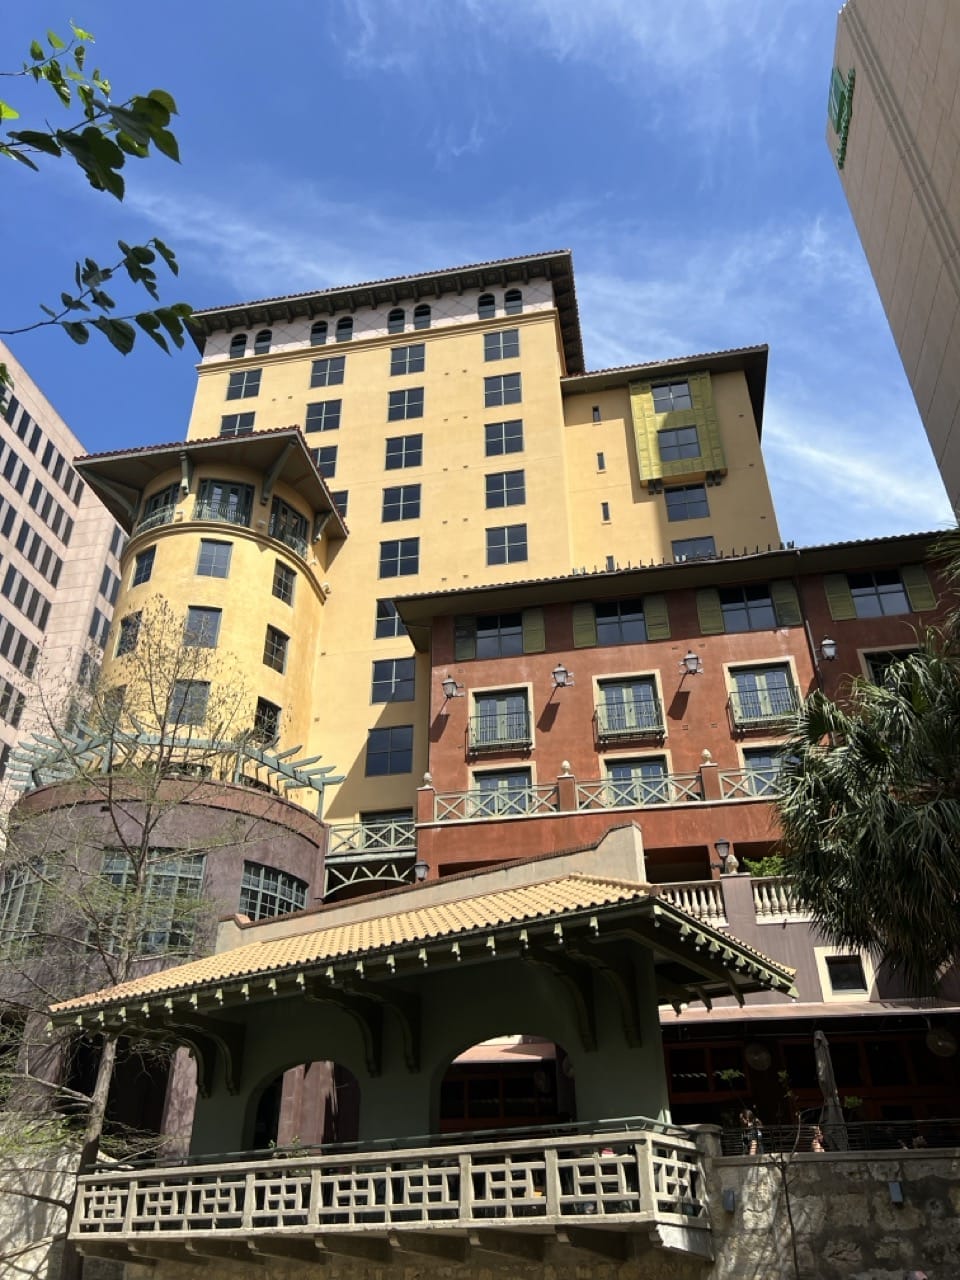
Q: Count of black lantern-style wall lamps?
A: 6